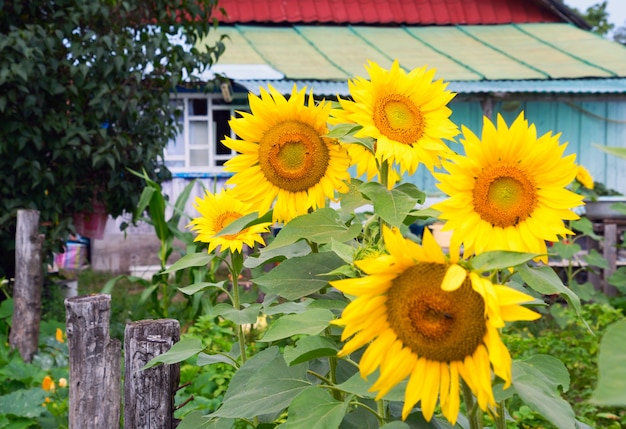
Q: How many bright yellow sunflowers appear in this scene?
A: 5